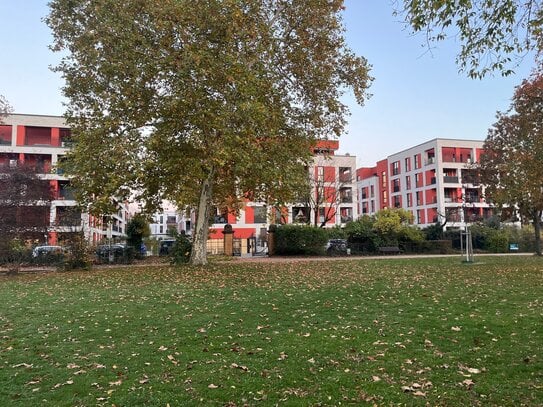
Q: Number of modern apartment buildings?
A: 3